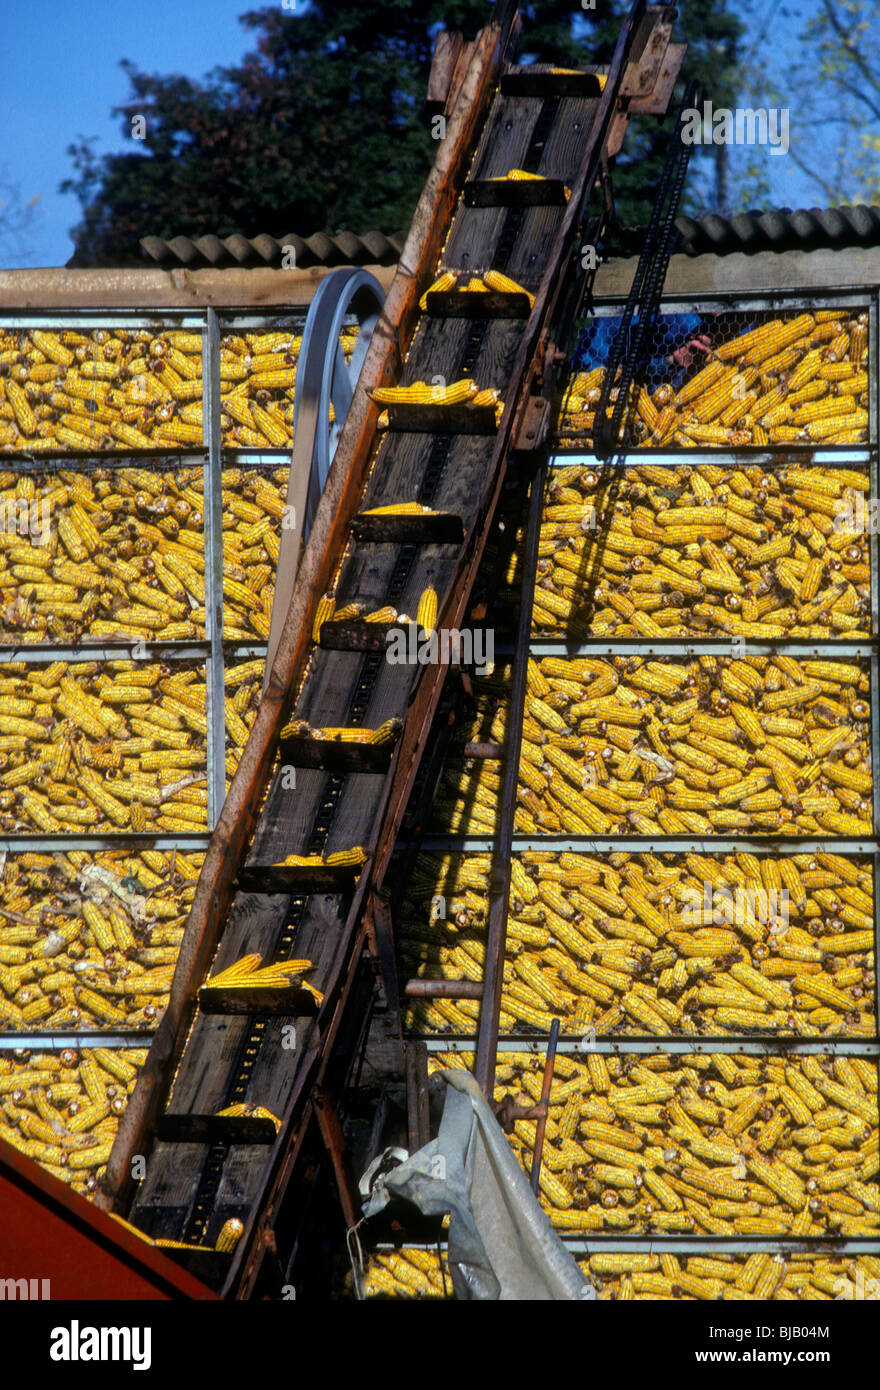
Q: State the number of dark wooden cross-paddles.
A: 11